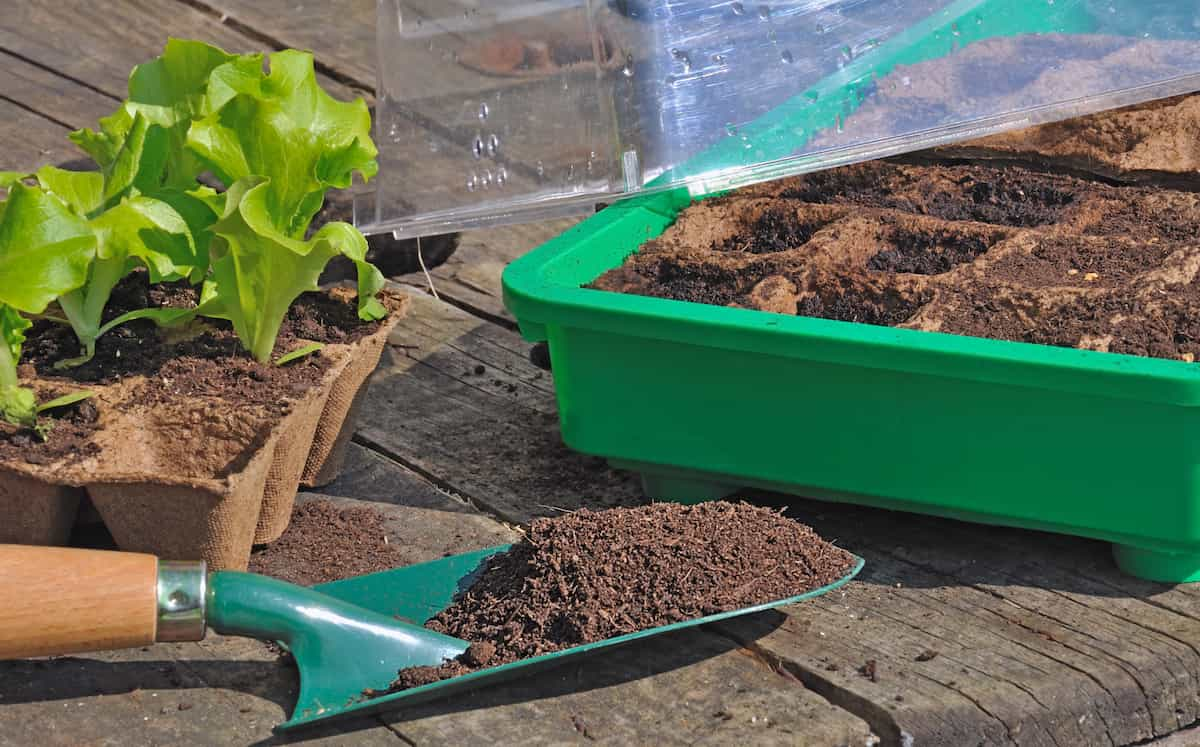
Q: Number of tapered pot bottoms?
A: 4